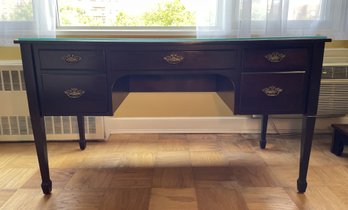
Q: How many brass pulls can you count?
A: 5